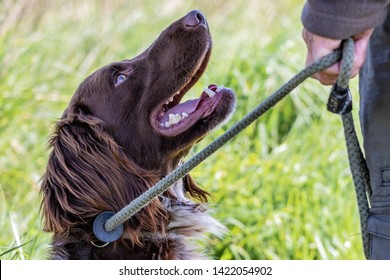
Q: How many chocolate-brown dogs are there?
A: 1